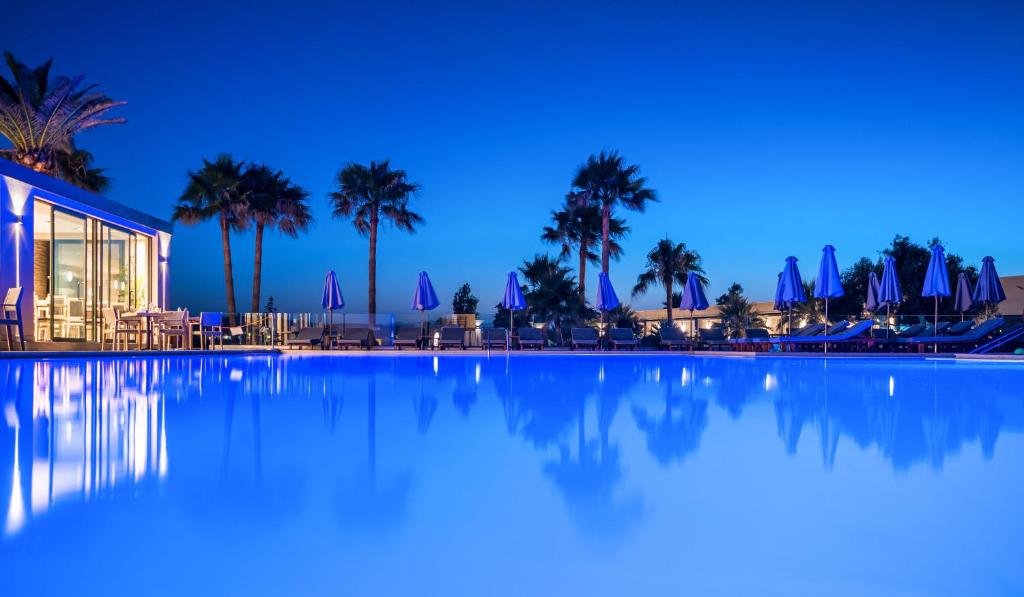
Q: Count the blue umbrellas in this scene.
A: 13